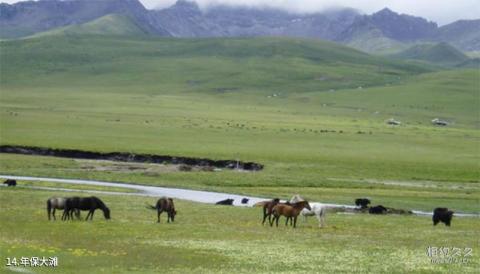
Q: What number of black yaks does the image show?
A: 6